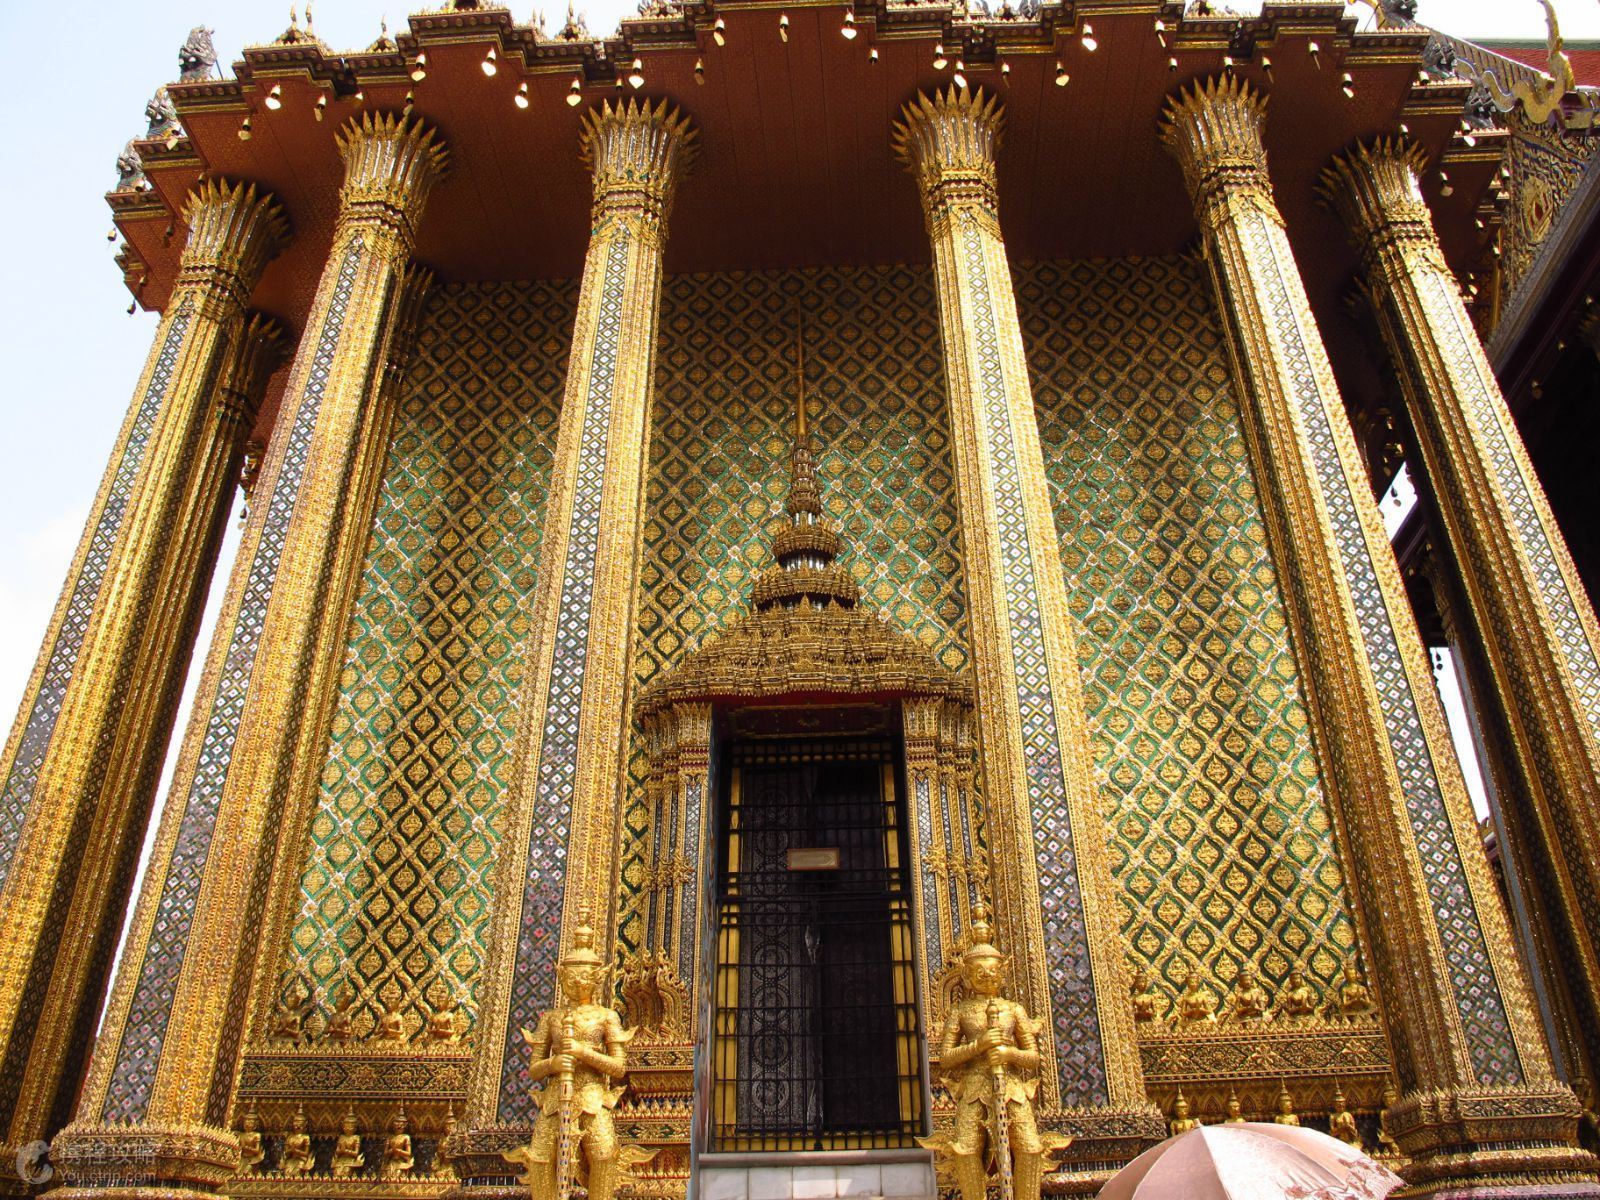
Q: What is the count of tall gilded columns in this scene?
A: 6